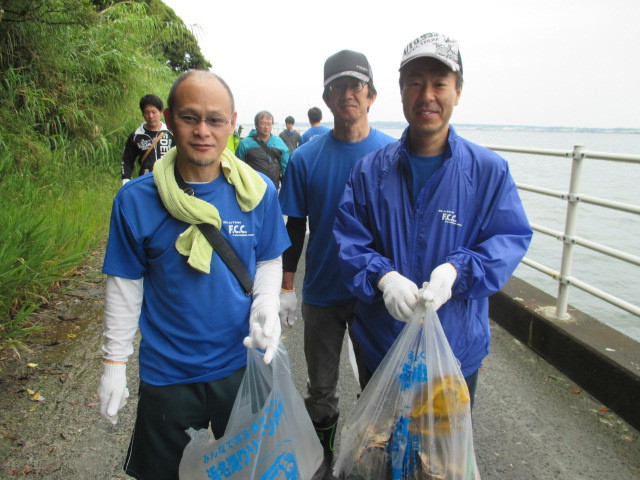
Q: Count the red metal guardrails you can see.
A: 0